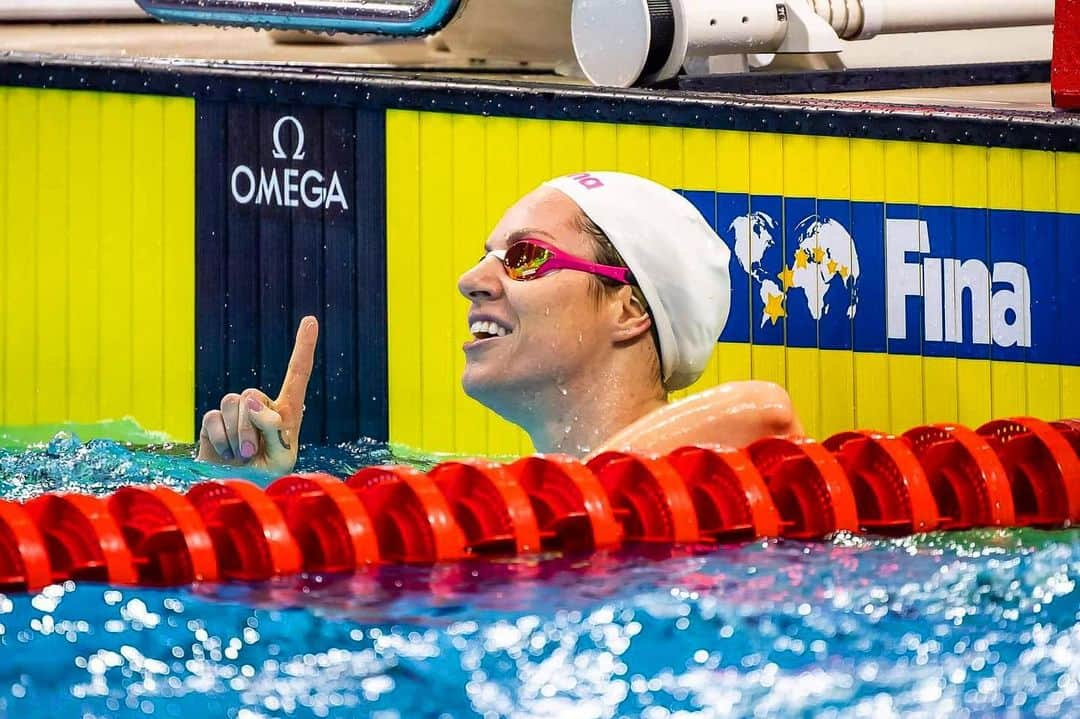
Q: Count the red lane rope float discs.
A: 14